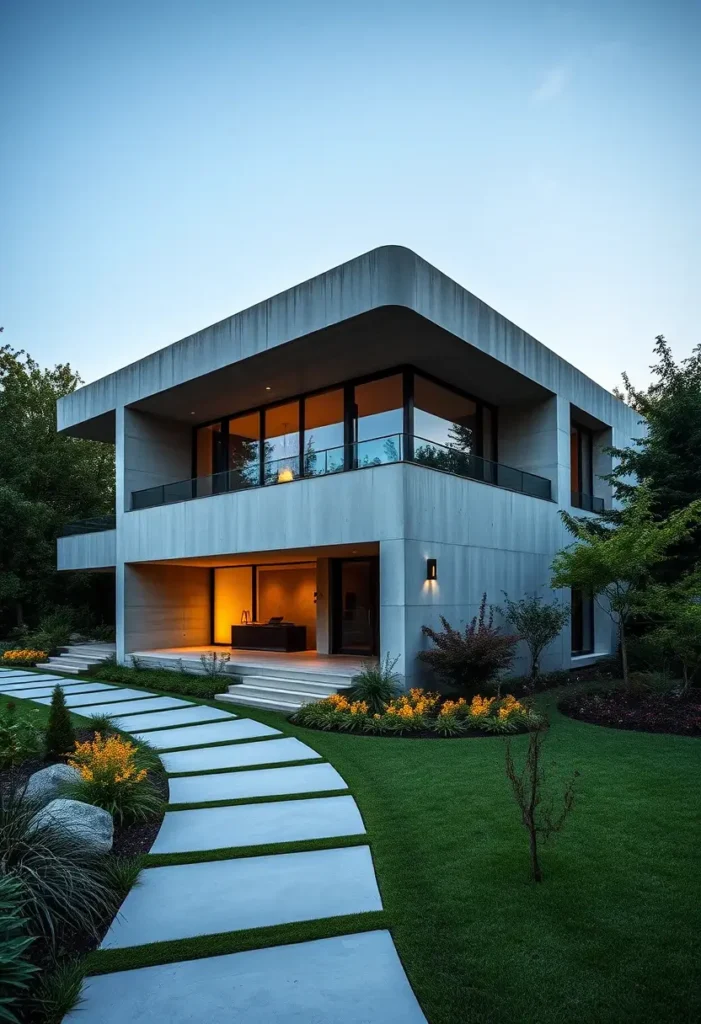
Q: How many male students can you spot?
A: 0